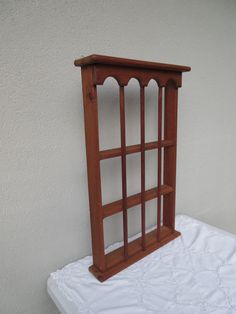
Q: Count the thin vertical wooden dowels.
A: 3